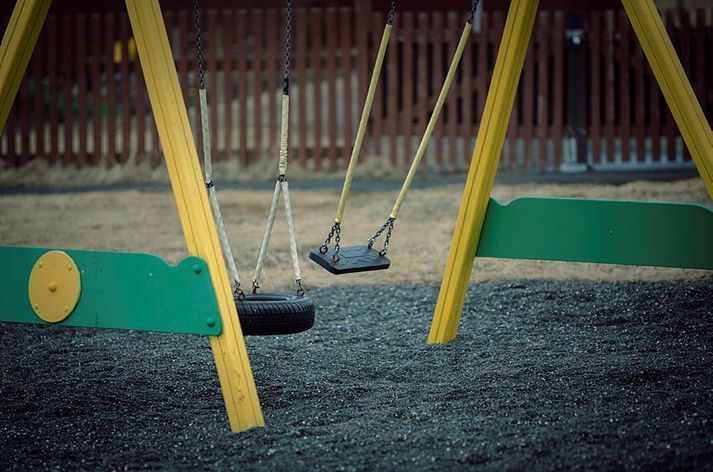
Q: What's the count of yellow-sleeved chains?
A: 2